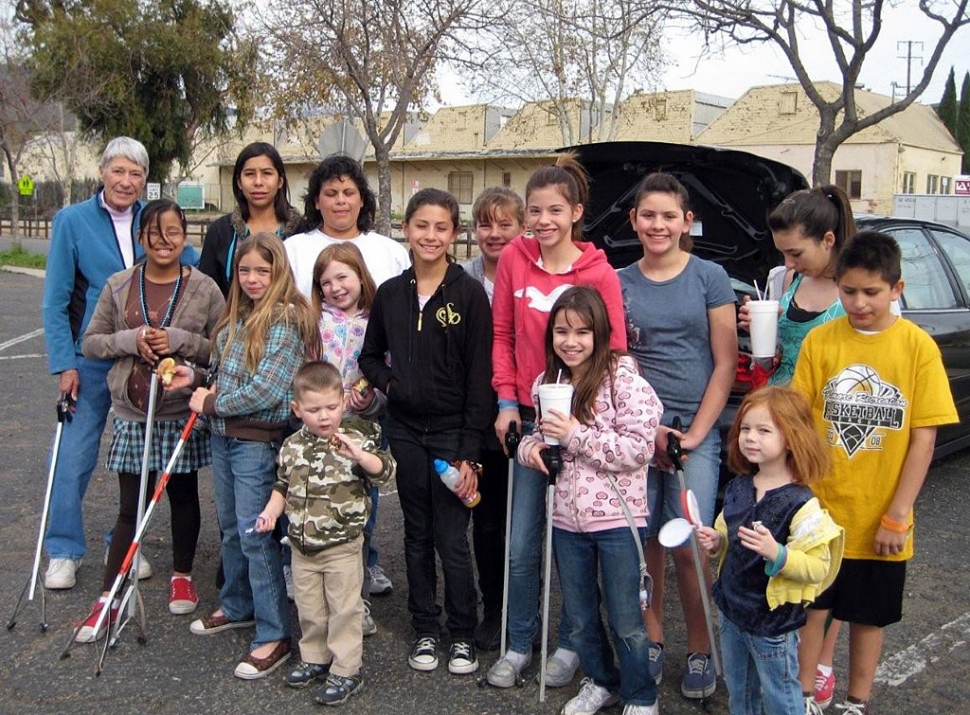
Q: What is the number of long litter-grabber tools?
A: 6